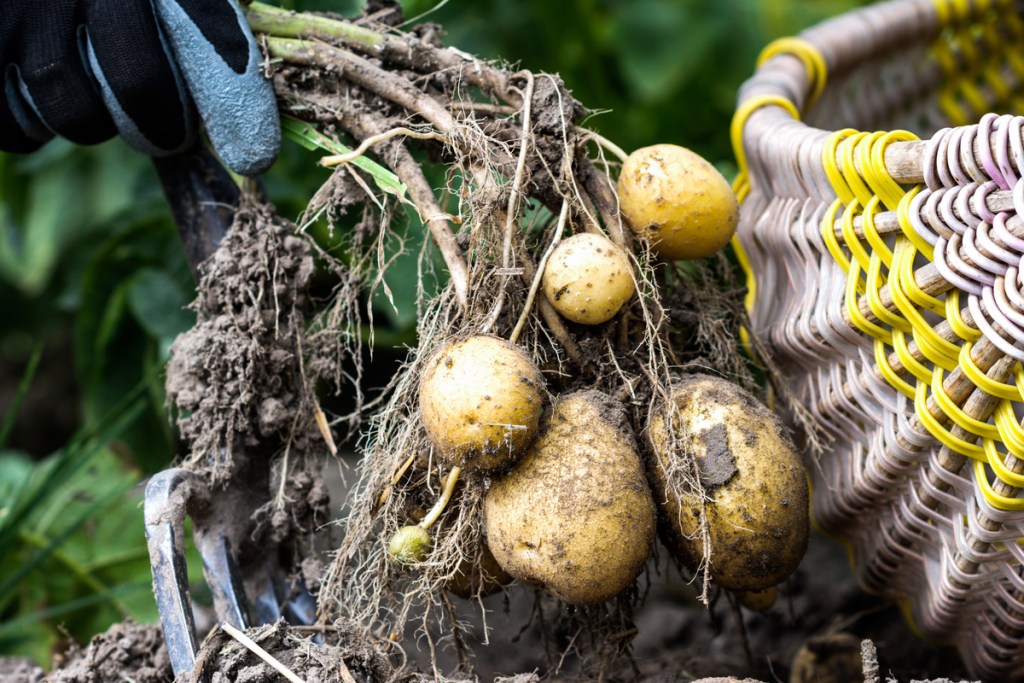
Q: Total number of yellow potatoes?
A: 5